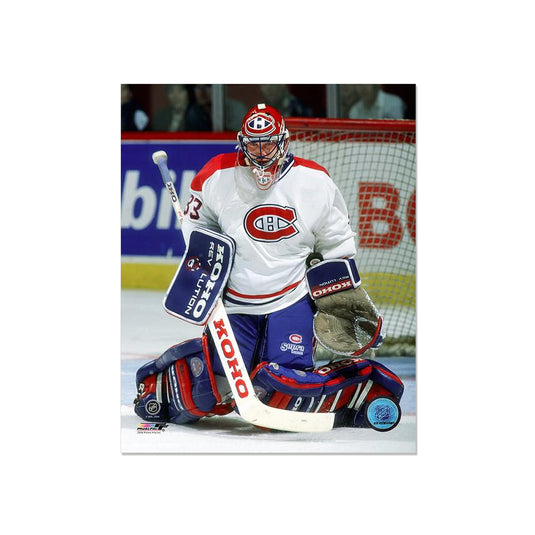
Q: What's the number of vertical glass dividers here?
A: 2